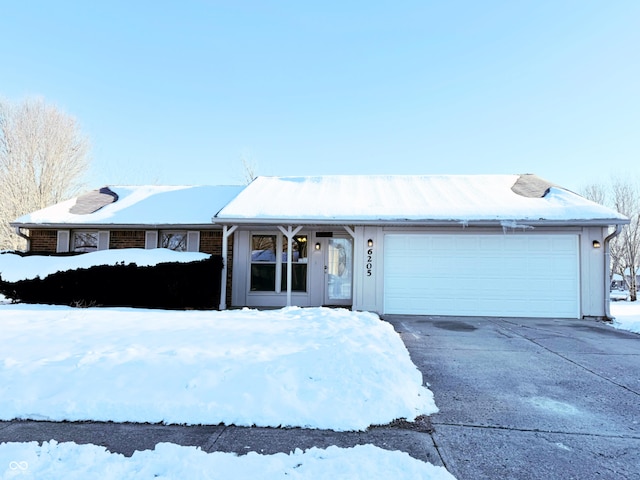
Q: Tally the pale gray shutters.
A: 4